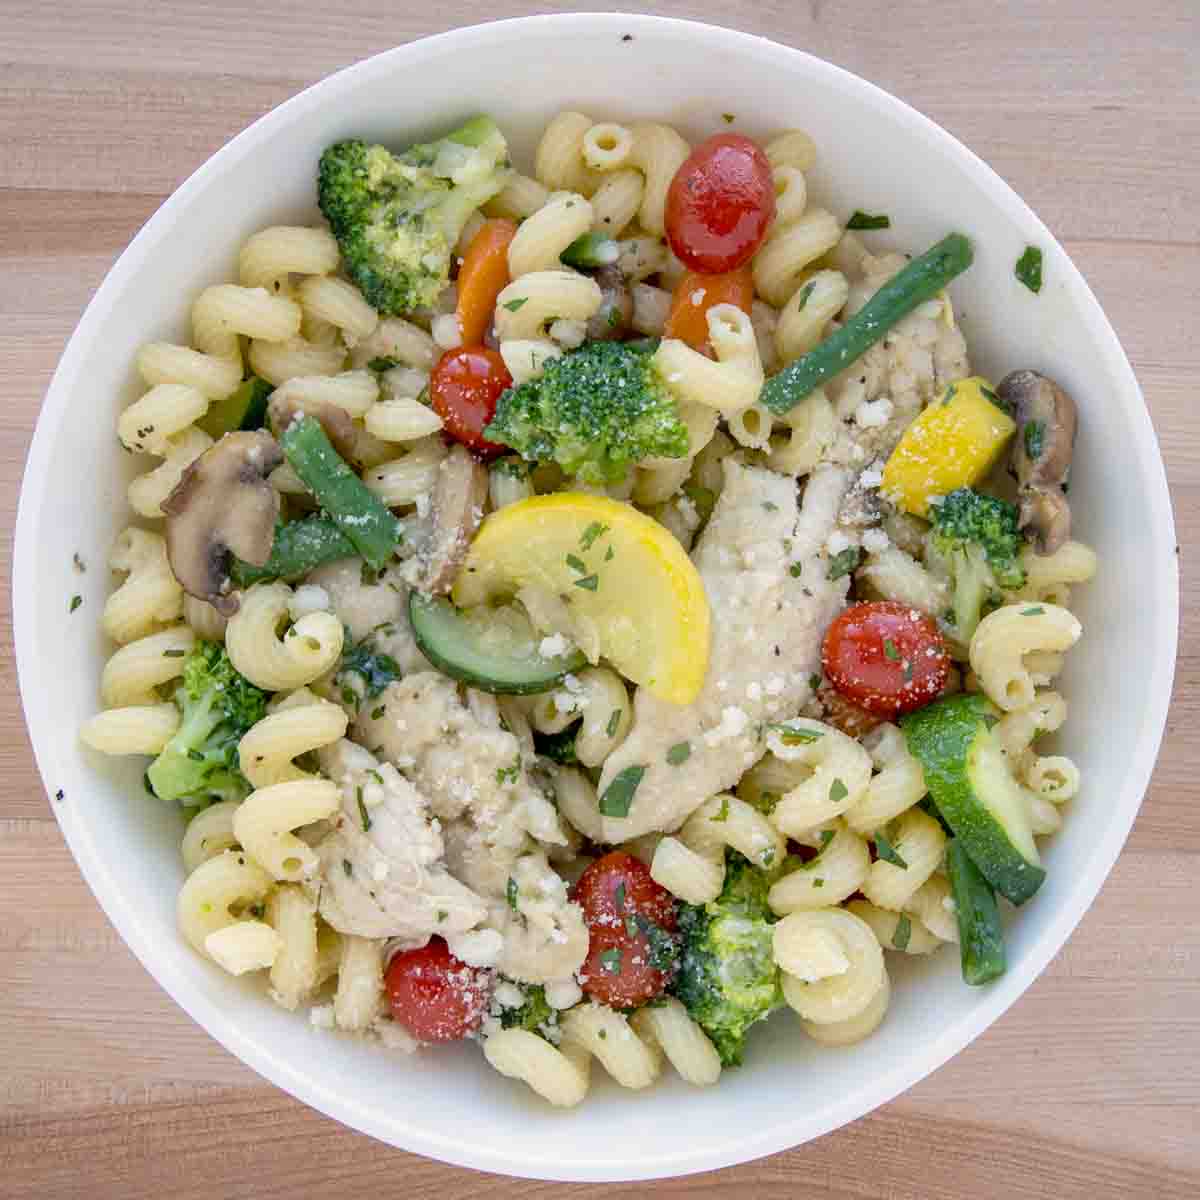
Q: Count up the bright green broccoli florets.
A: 5